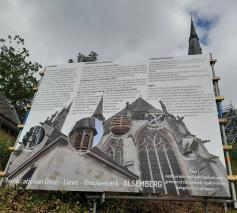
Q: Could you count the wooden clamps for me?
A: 12